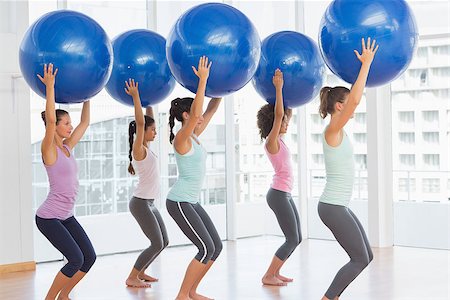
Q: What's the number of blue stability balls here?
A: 5